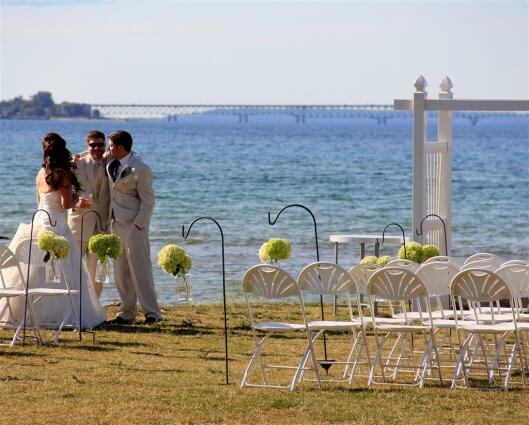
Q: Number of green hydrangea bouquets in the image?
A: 6